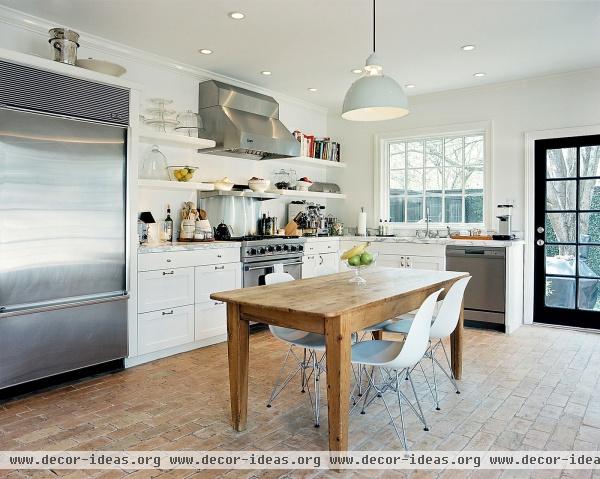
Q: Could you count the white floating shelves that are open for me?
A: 4